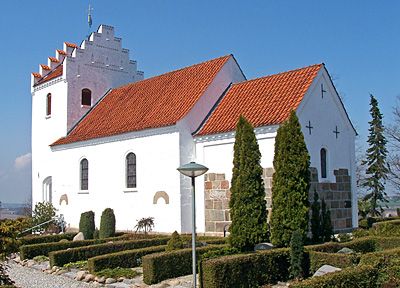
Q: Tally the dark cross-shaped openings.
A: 3